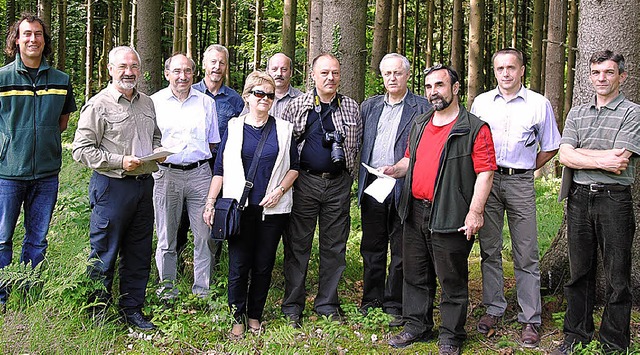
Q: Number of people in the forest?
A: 11